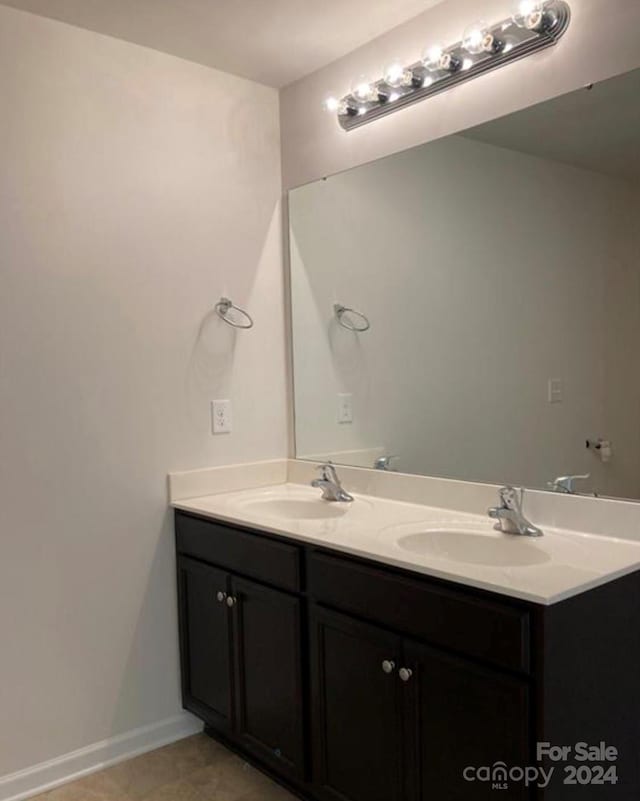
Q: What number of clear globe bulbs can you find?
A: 6